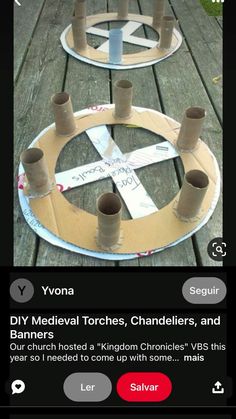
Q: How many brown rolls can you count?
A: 11